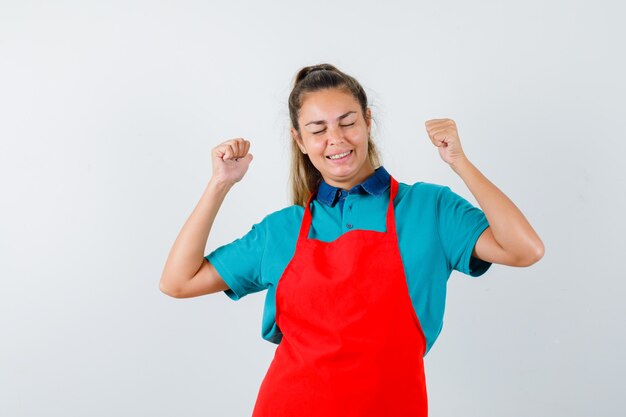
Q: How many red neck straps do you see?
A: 2